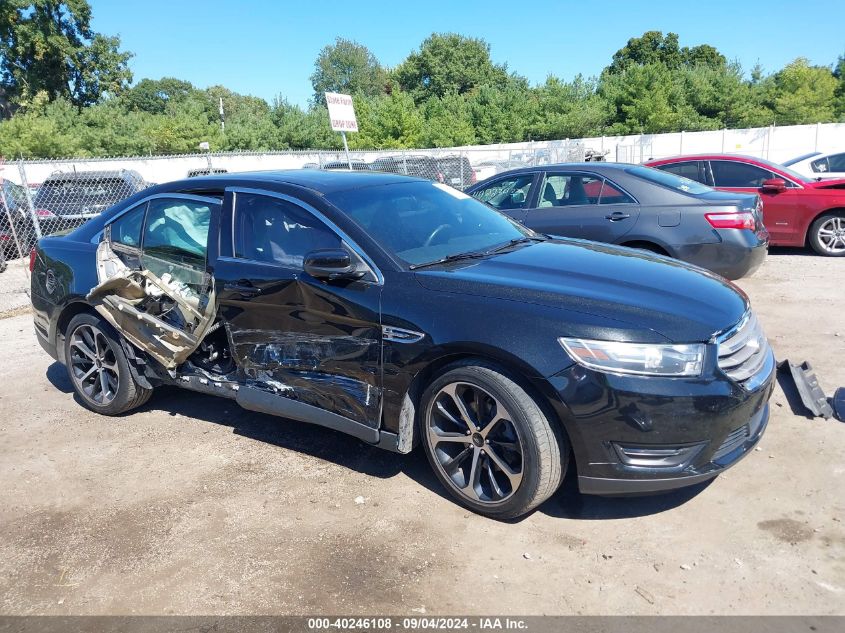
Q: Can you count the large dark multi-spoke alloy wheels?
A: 2